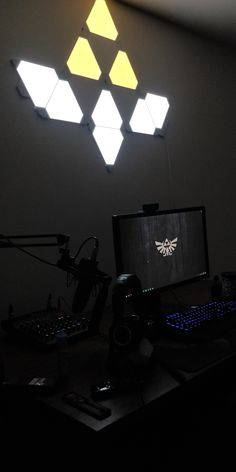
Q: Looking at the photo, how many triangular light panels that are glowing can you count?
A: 9